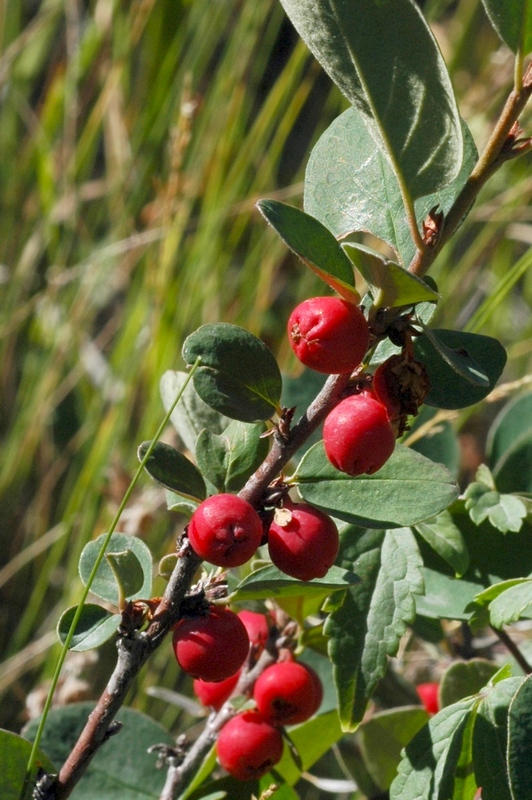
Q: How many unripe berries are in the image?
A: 0